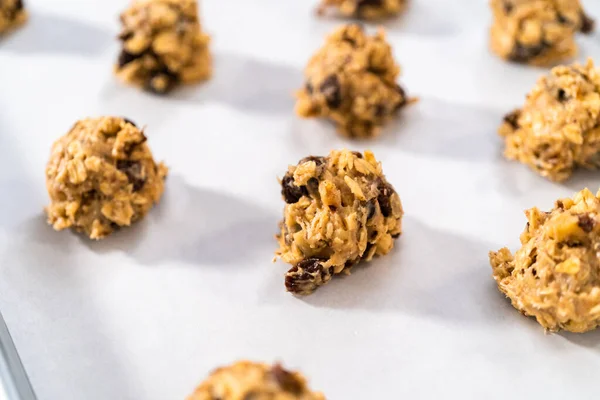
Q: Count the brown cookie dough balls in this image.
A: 10